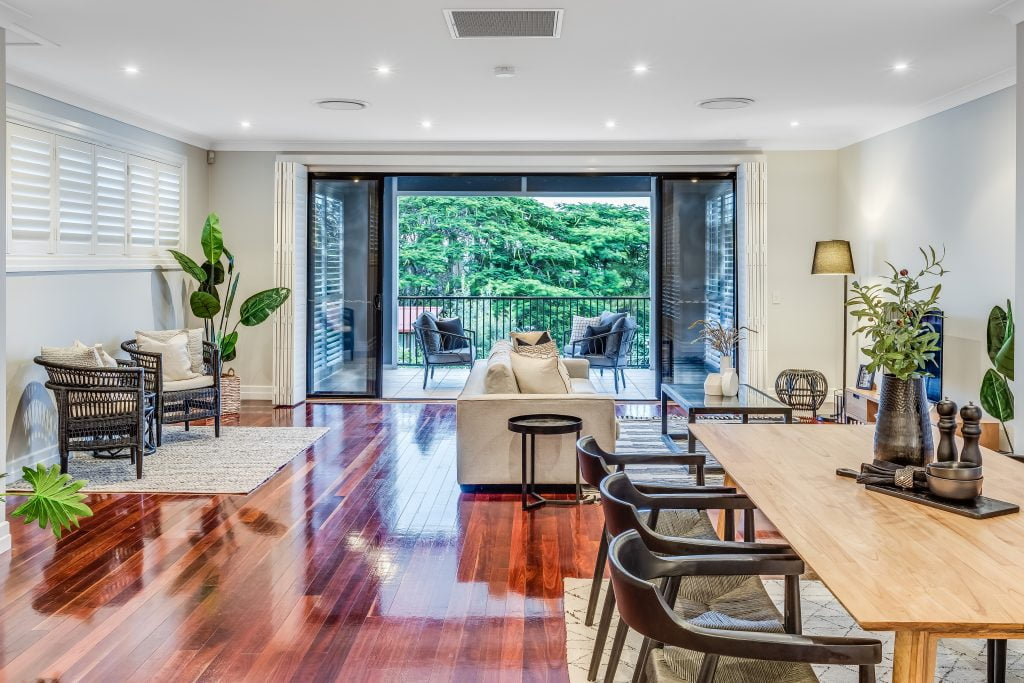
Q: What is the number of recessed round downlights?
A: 8